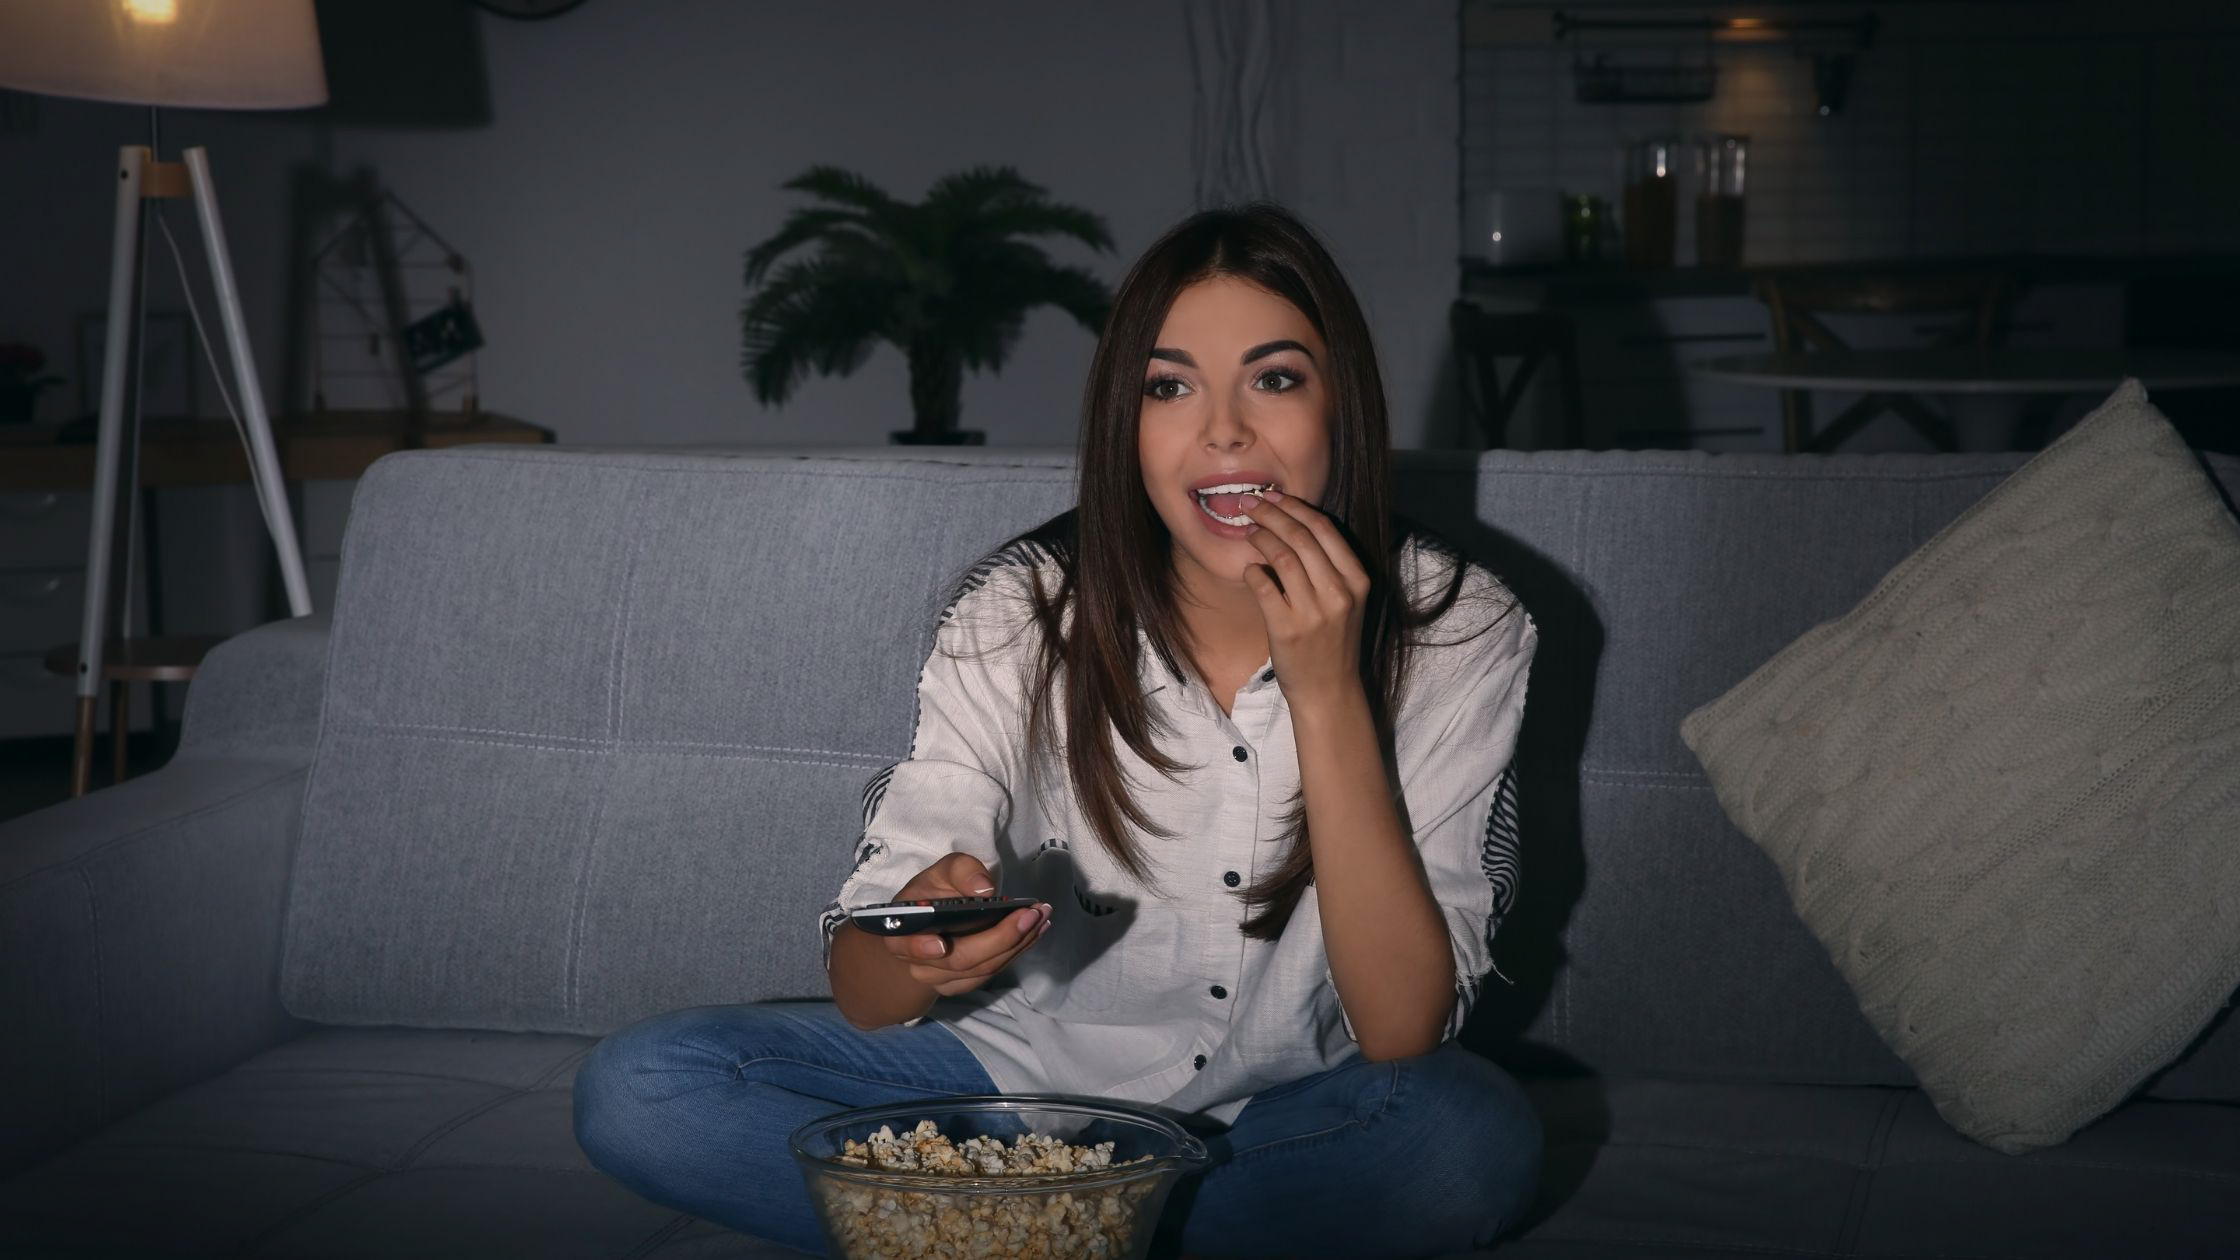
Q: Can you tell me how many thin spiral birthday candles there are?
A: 0